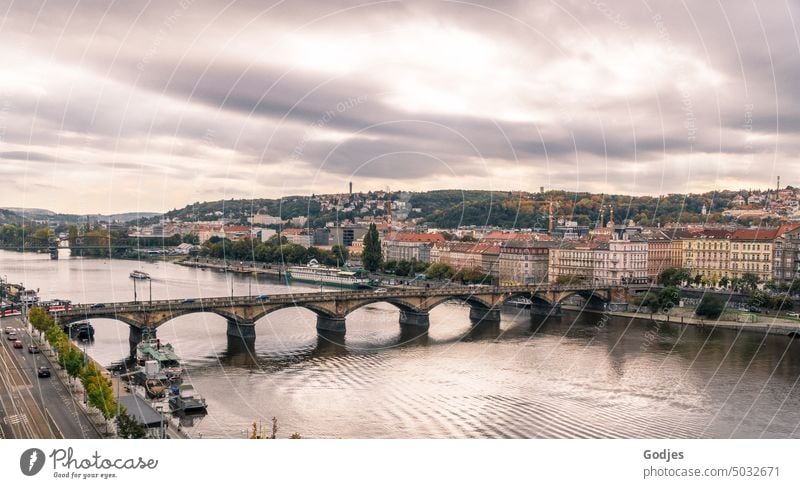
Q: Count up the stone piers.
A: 6